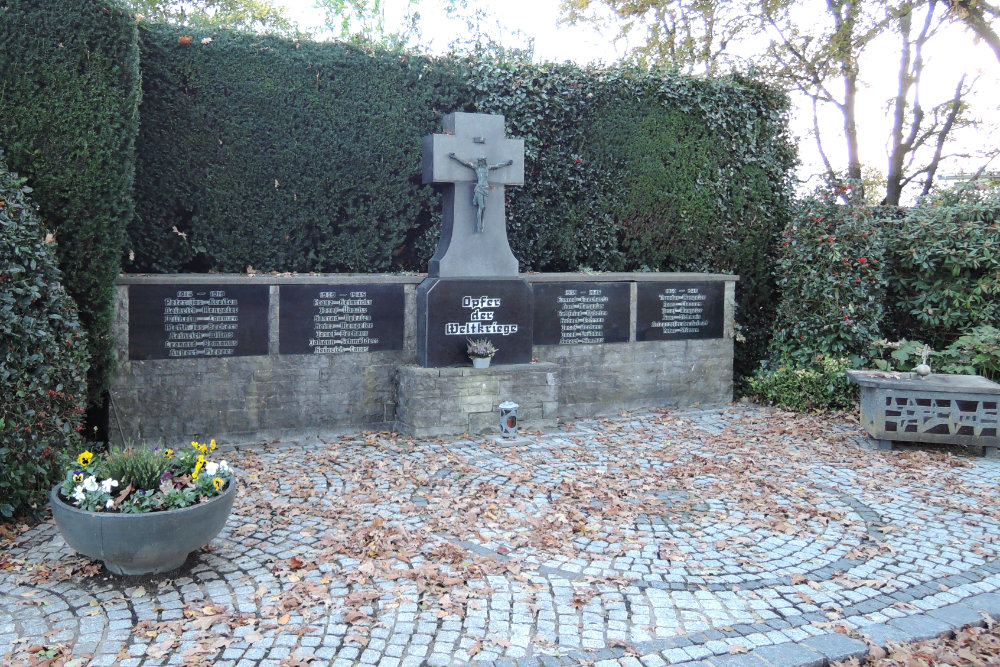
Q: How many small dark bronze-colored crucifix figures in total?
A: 1